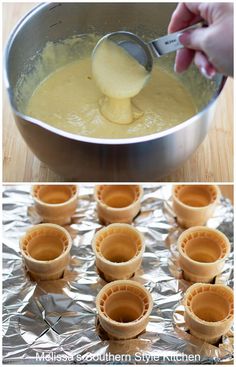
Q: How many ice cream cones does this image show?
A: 8